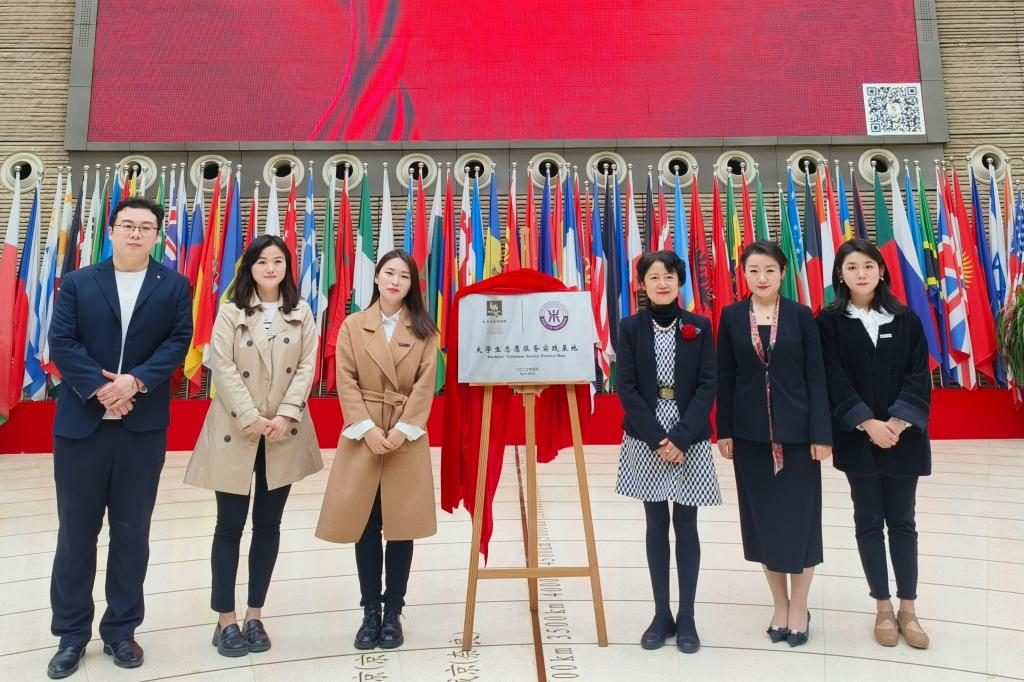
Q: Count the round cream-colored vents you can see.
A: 14